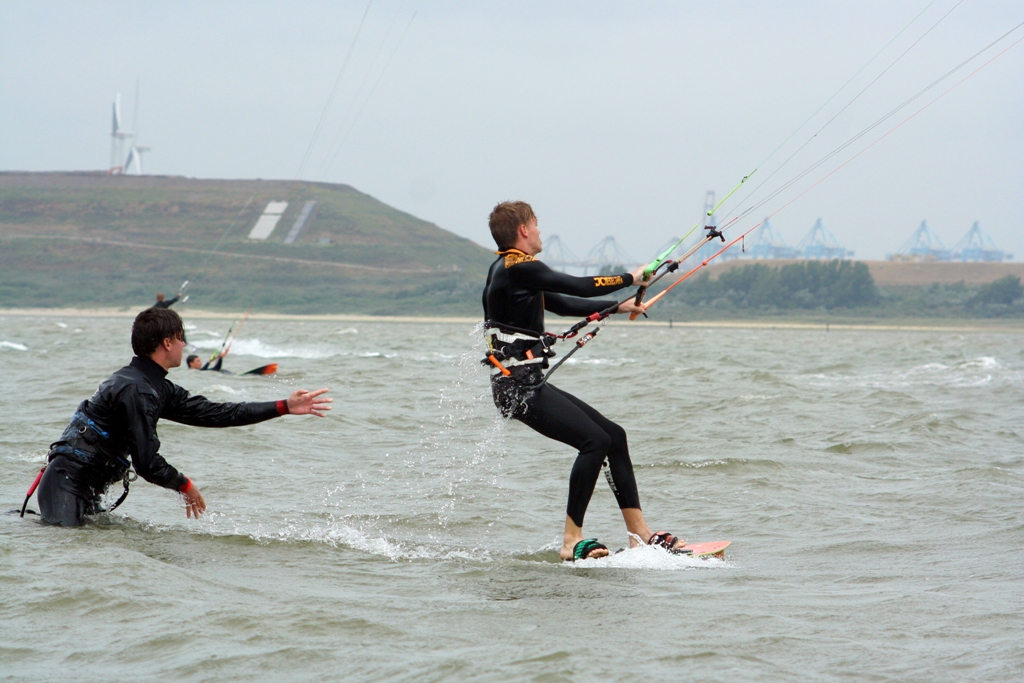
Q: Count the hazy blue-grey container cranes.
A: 8